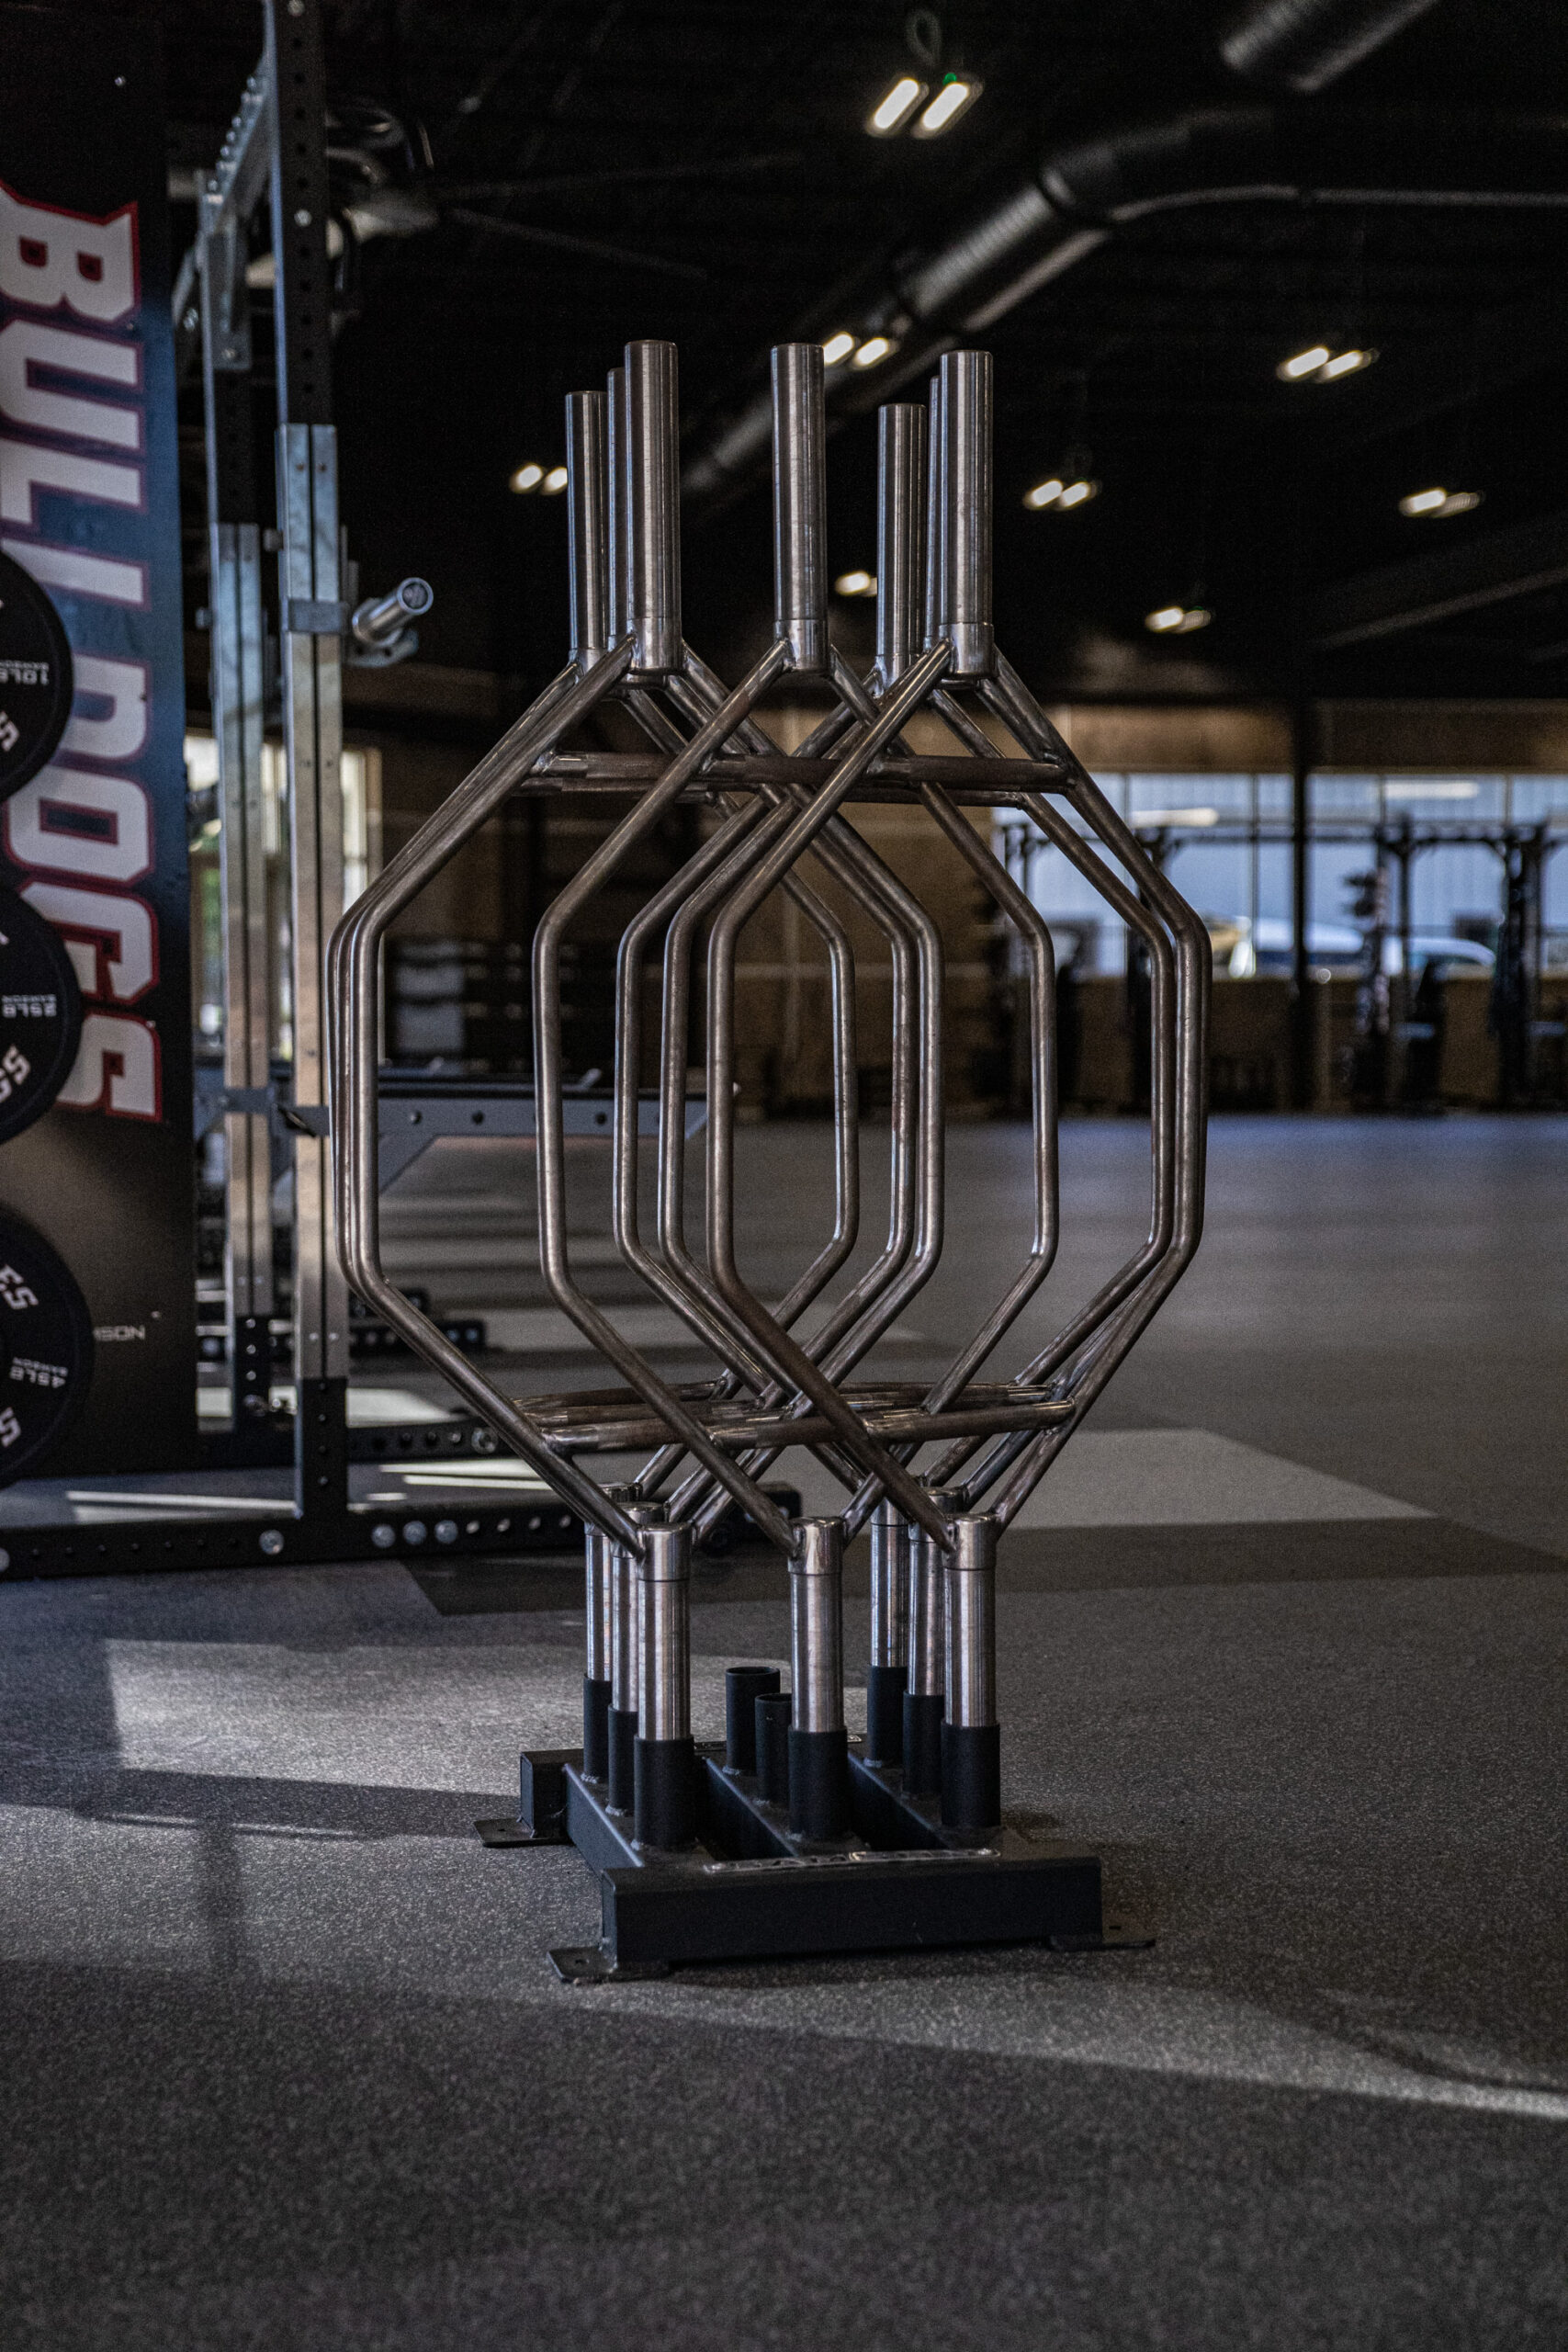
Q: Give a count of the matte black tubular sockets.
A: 9